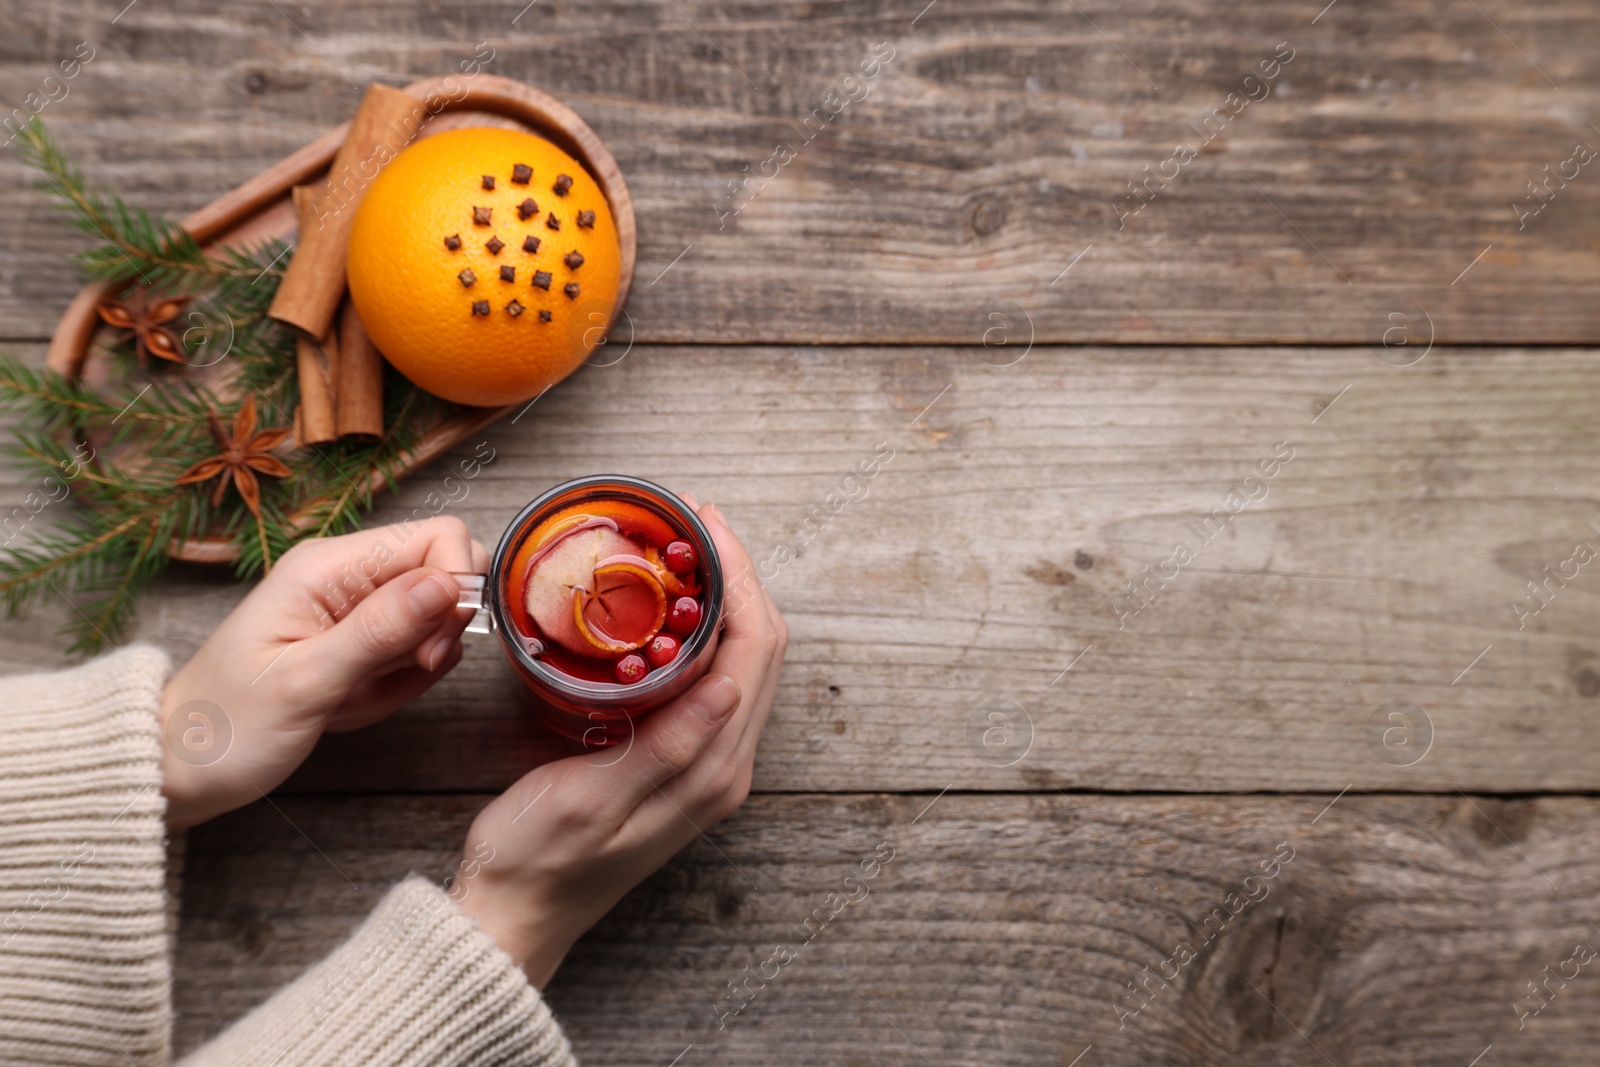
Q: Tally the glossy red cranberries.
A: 4